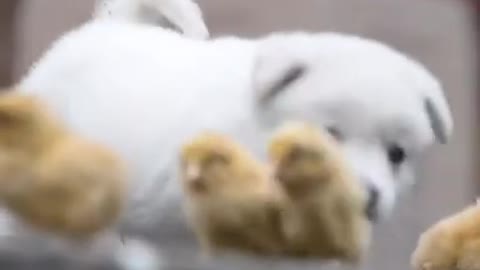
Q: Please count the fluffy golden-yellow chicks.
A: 4